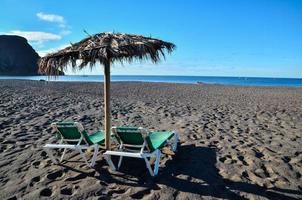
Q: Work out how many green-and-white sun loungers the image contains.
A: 2